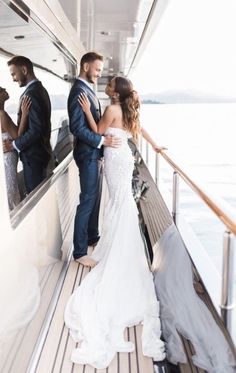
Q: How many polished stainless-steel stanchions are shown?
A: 5